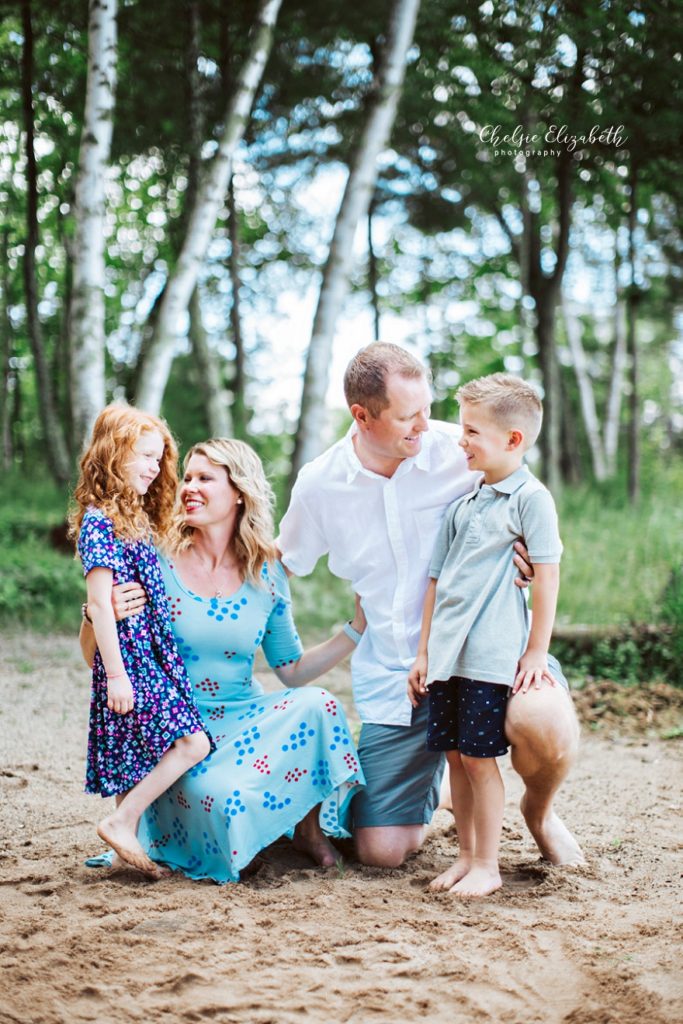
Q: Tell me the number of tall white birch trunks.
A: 3